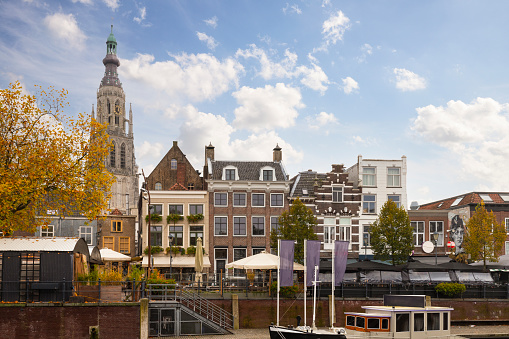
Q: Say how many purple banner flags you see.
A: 3